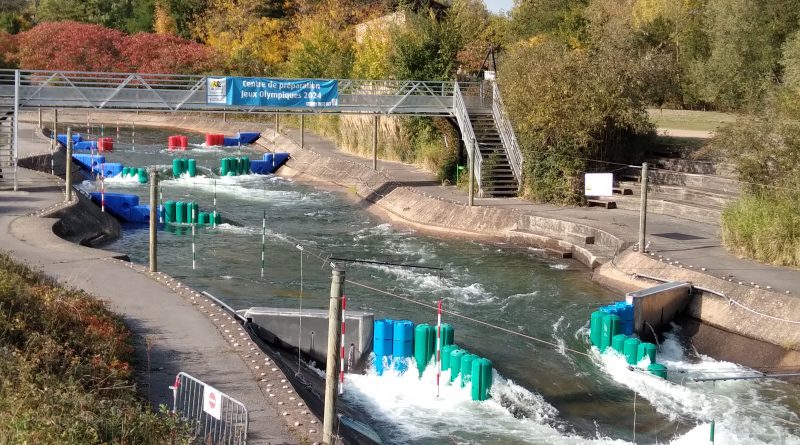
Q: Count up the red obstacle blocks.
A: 3